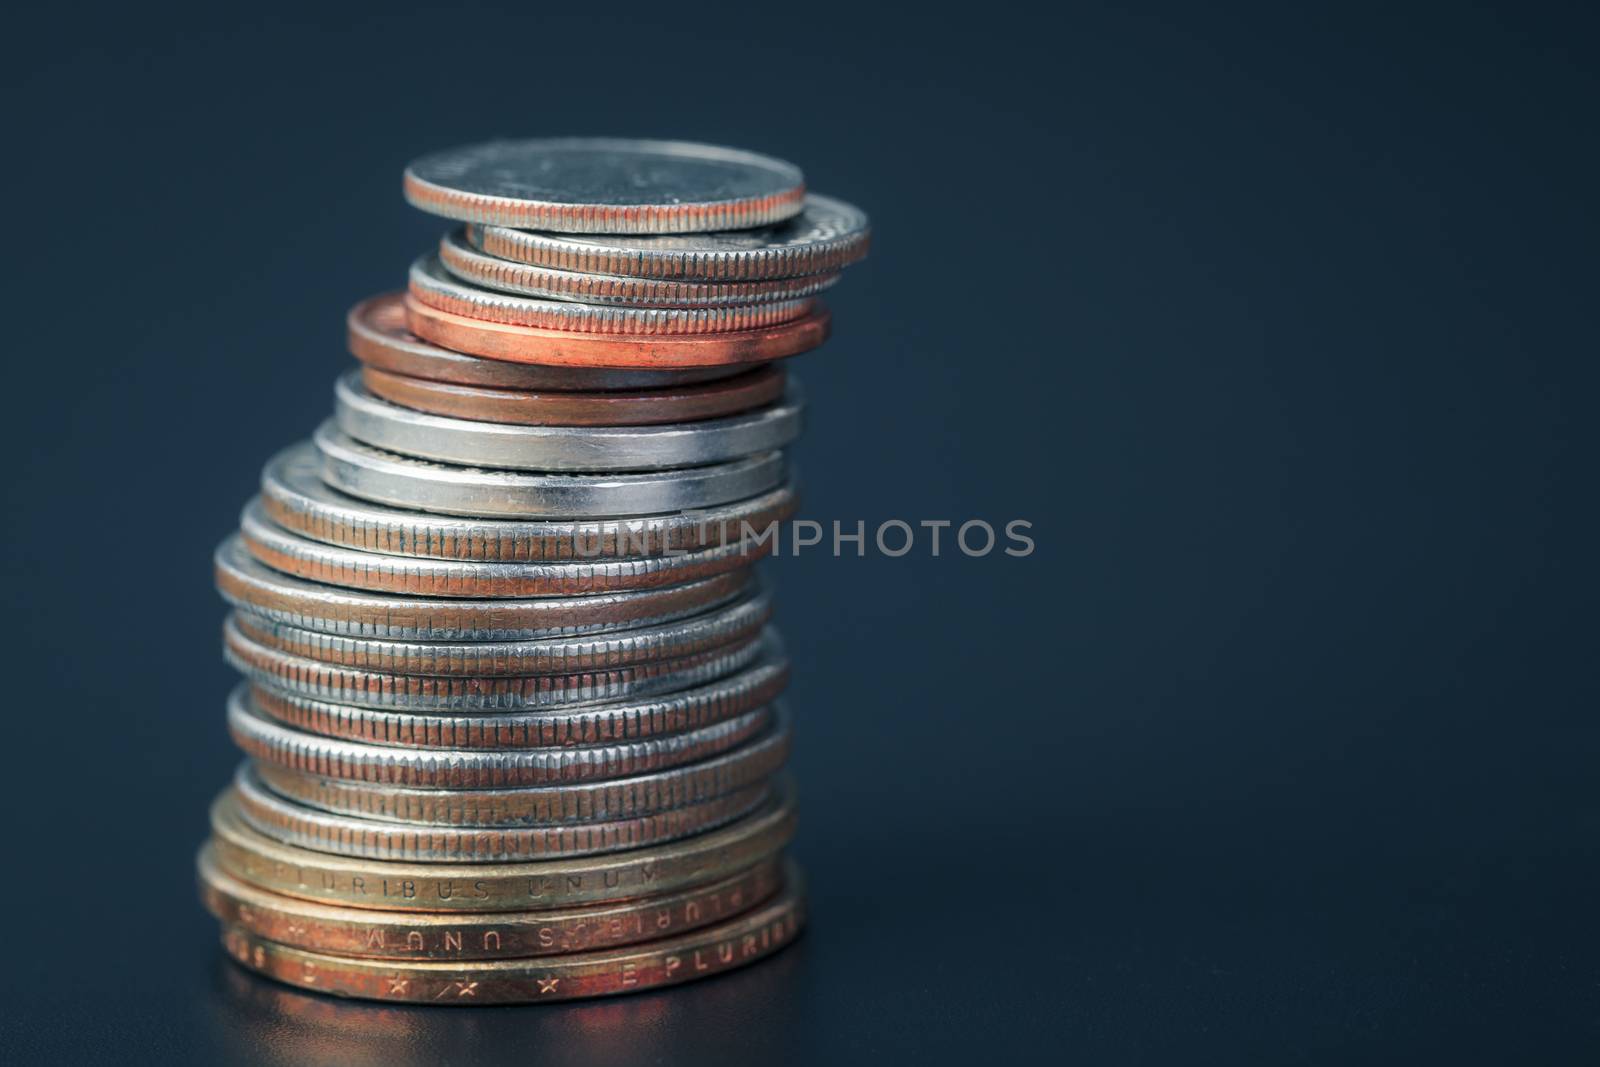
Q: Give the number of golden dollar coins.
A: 3